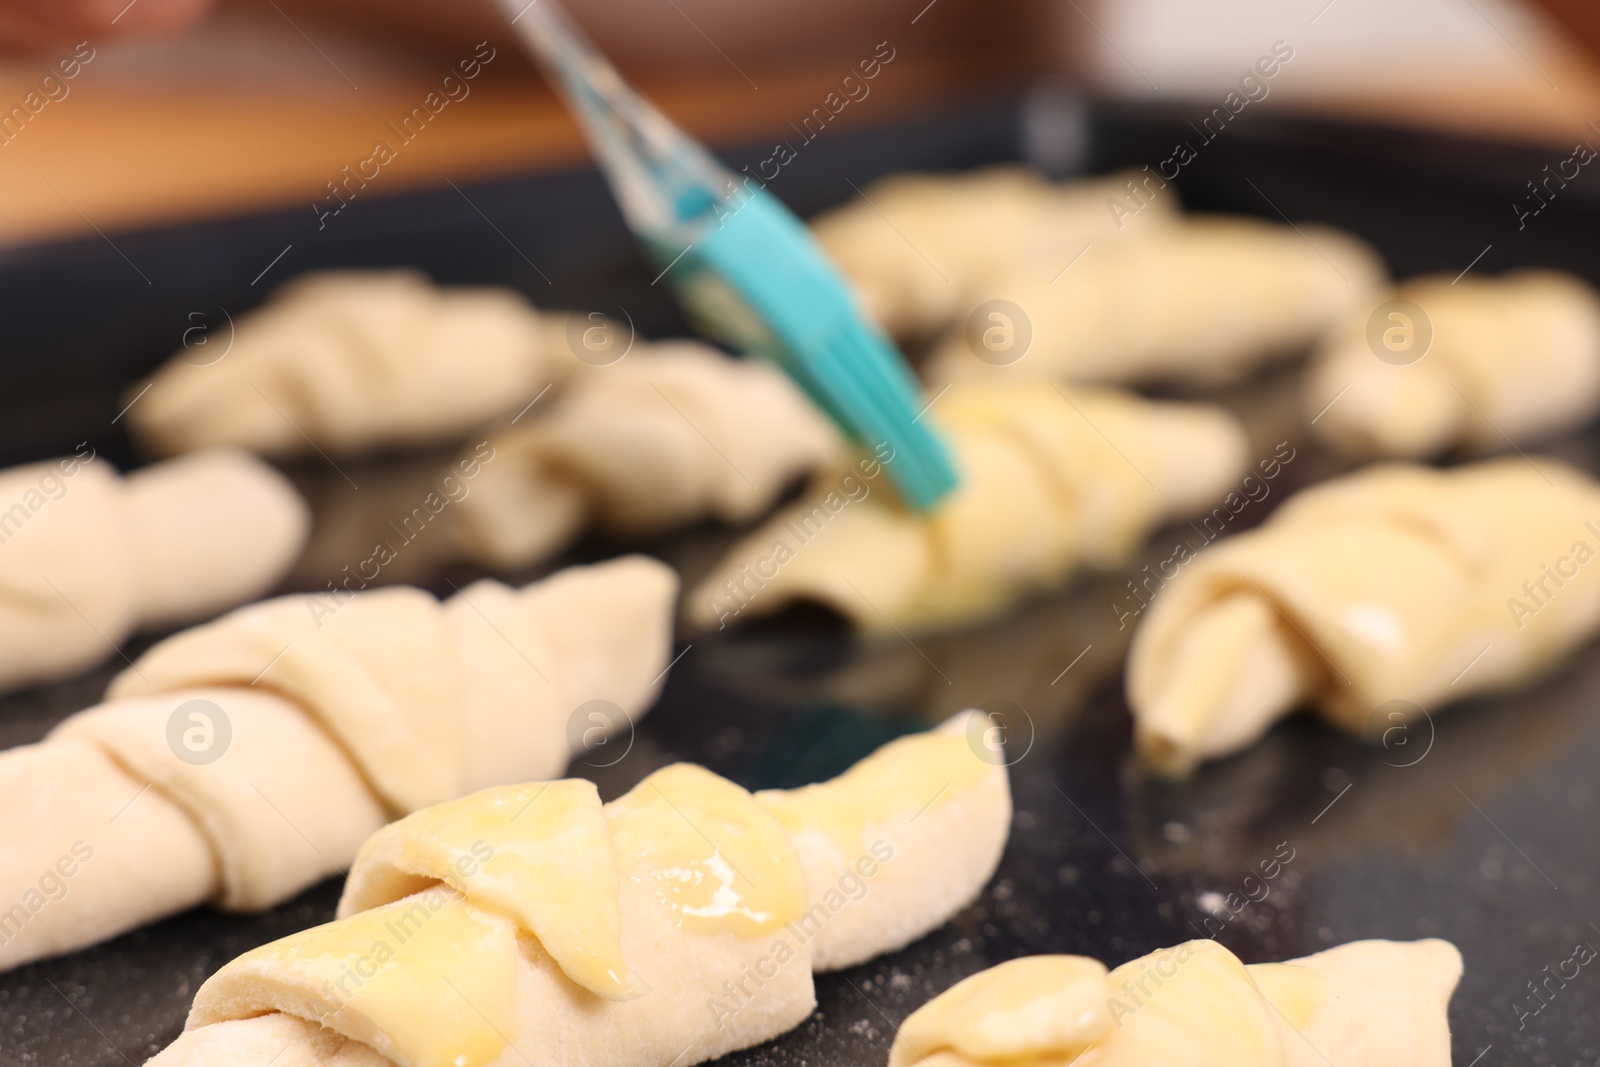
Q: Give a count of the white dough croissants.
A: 11